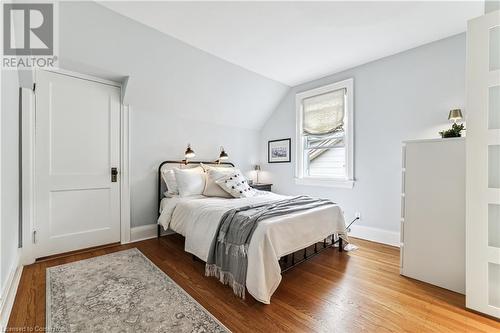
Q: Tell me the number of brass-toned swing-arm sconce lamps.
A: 2